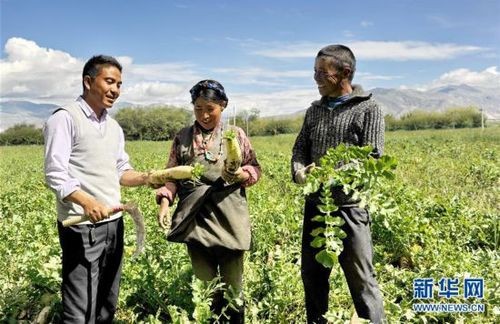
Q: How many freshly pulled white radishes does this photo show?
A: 2